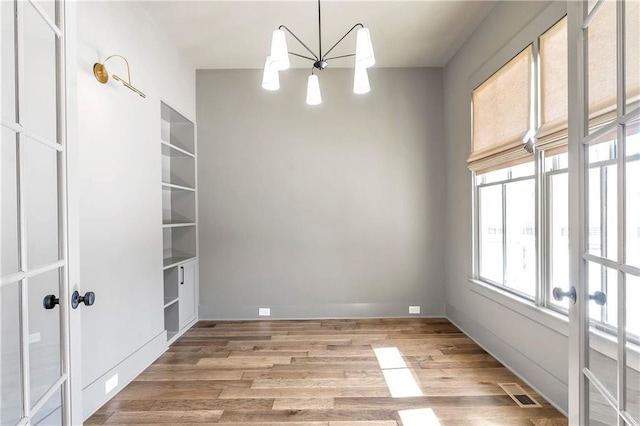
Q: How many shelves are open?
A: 6